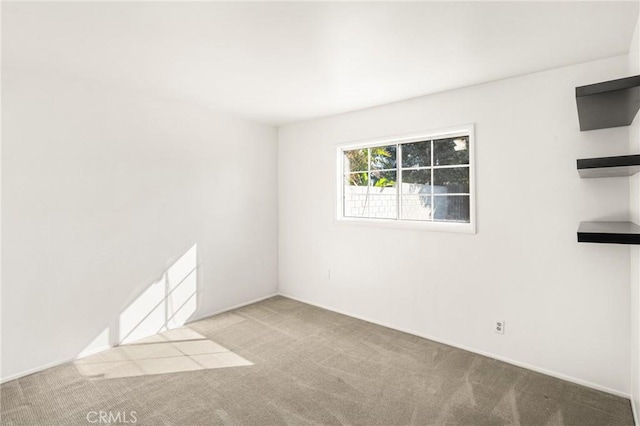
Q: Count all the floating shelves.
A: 3